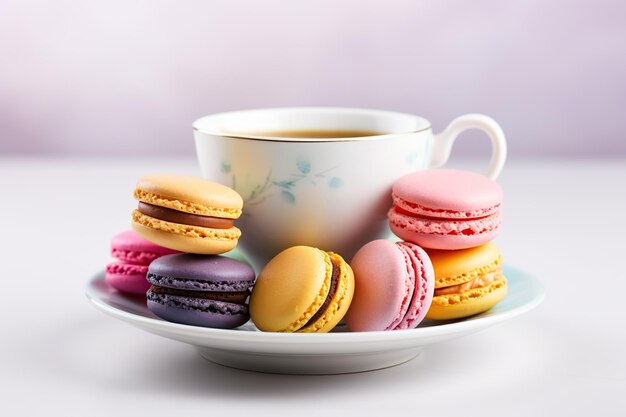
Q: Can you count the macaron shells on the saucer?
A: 14